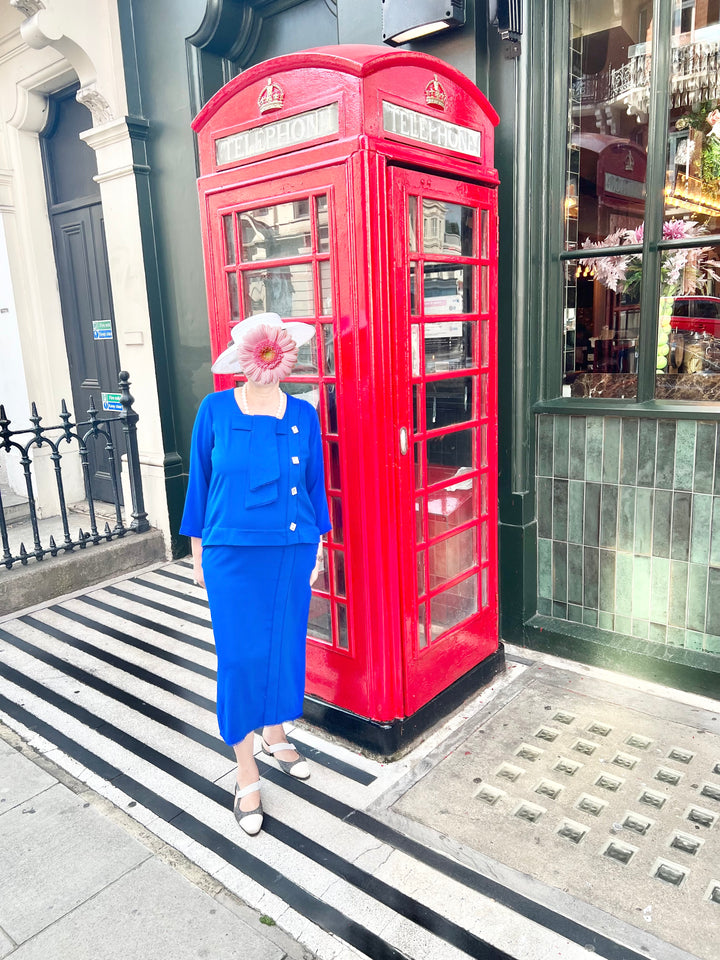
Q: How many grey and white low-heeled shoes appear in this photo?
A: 2